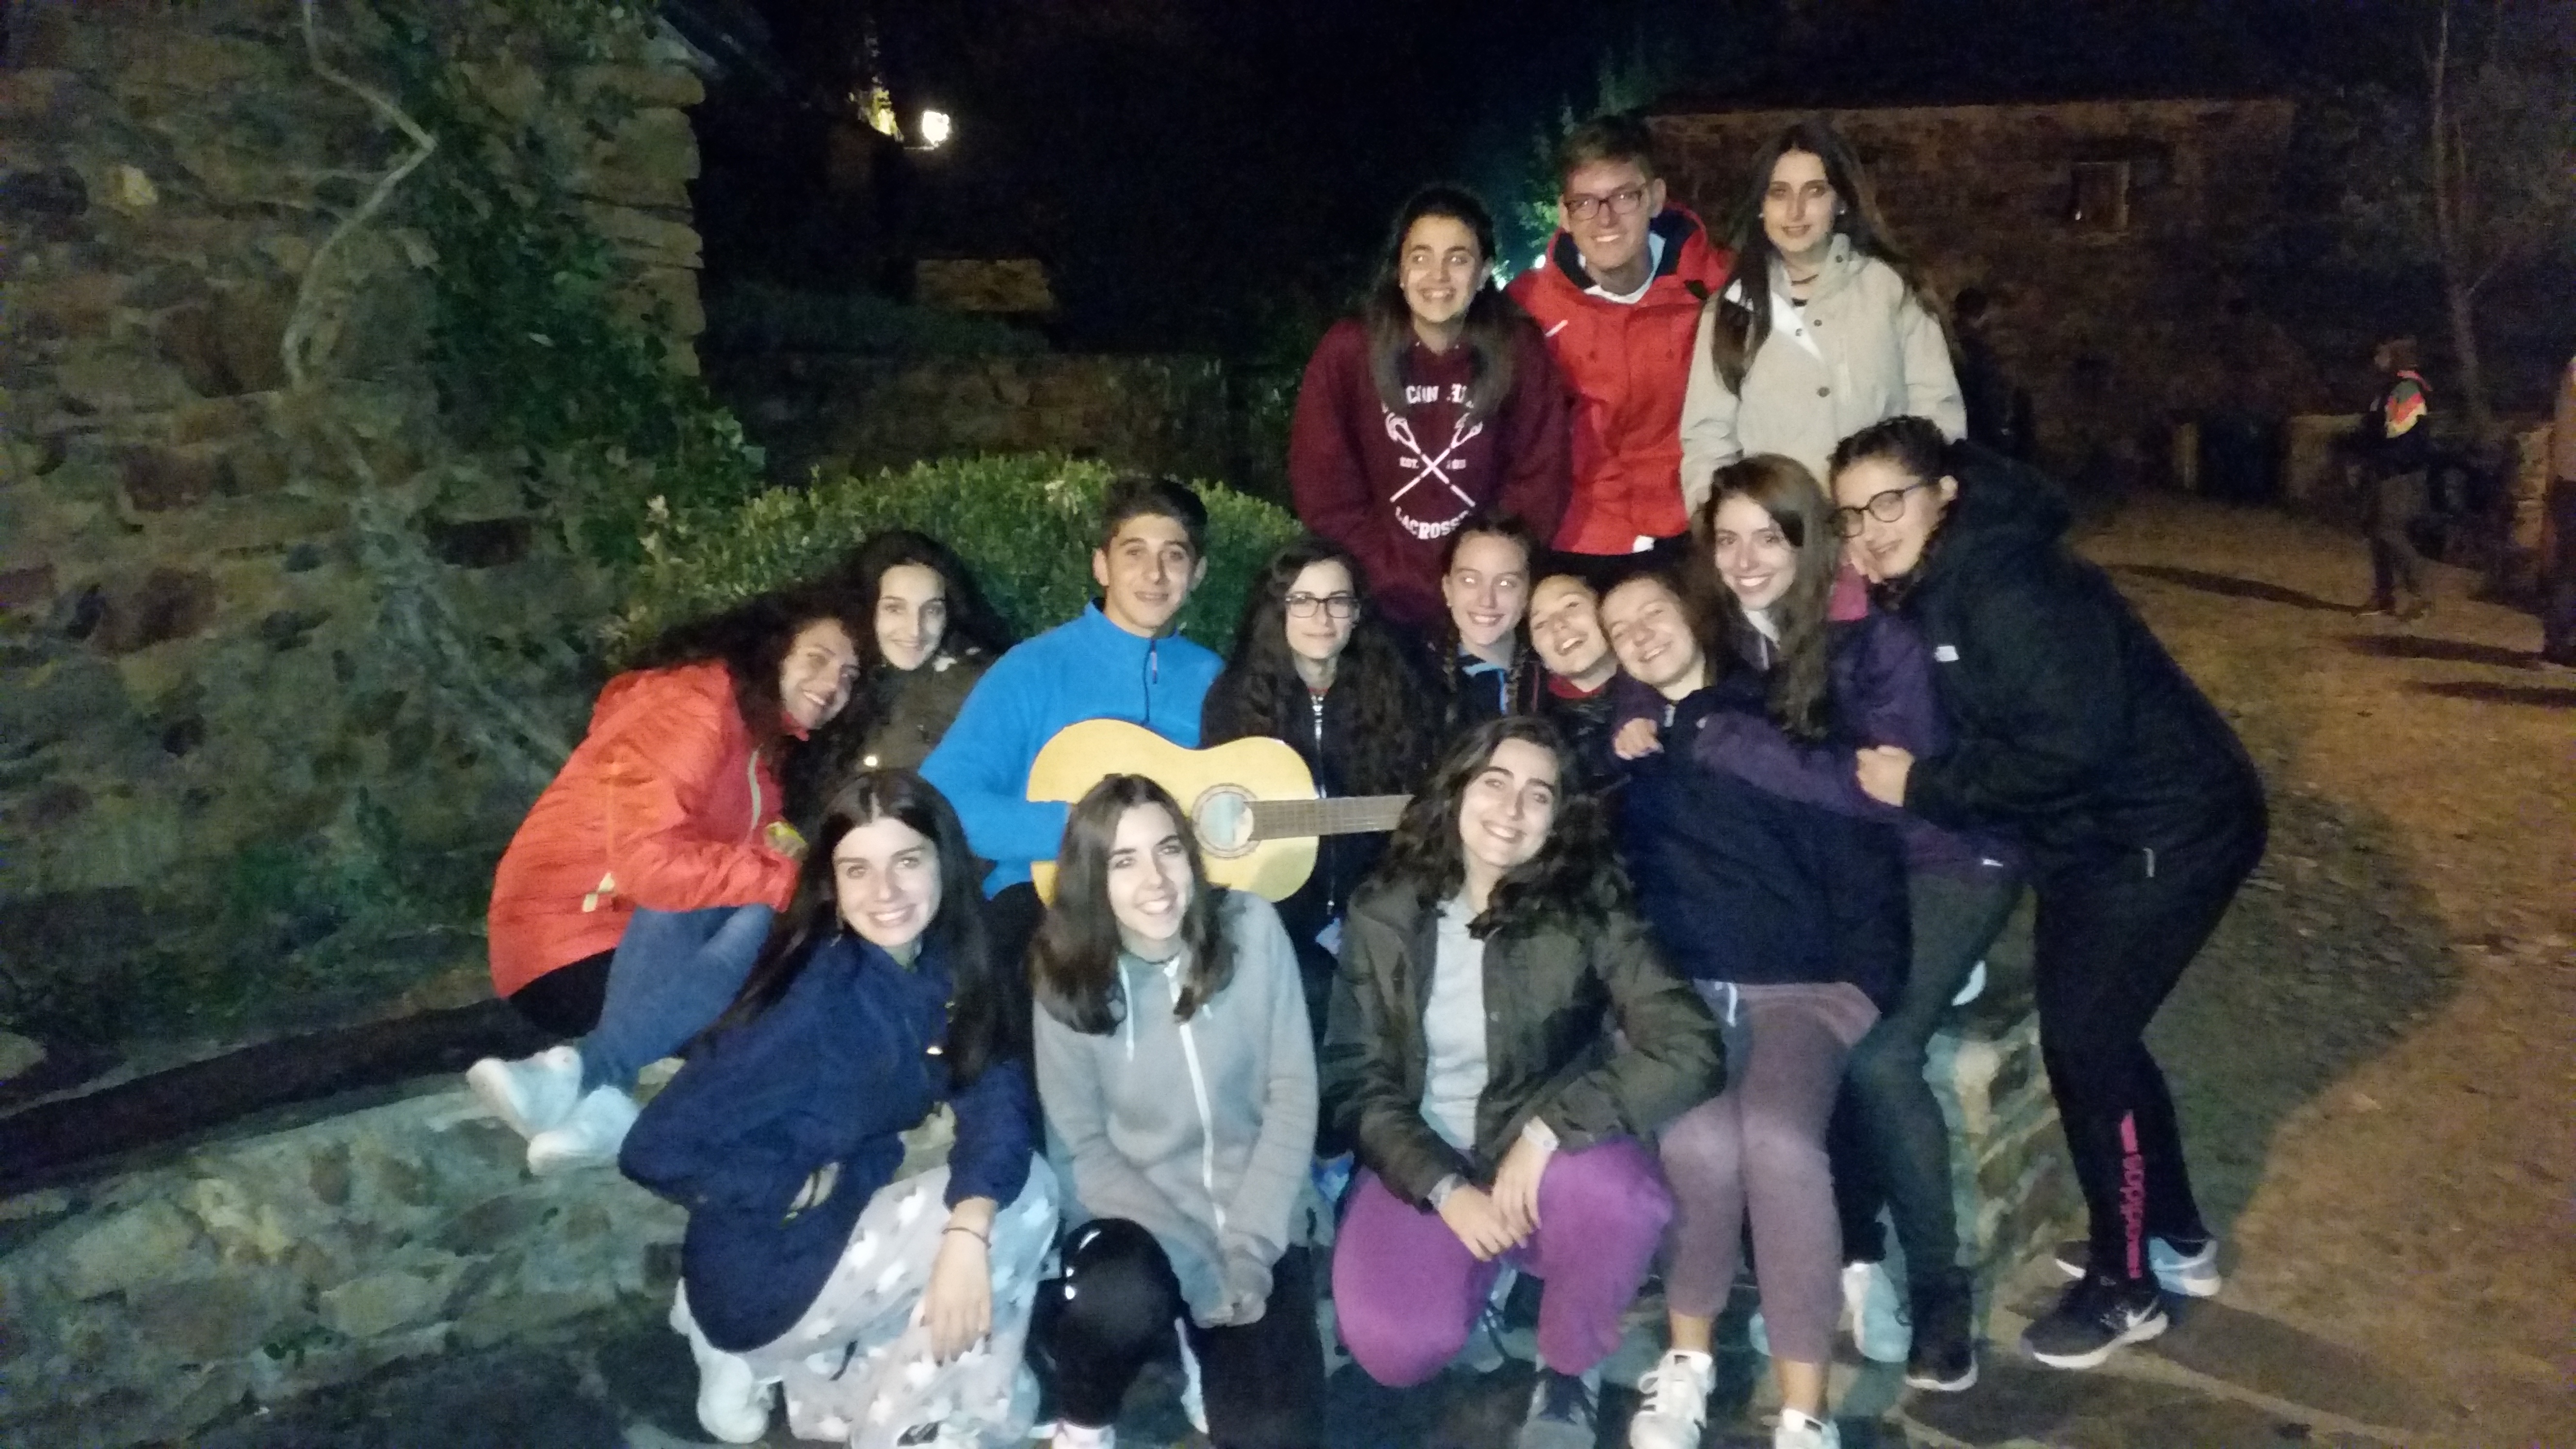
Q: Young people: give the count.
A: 15